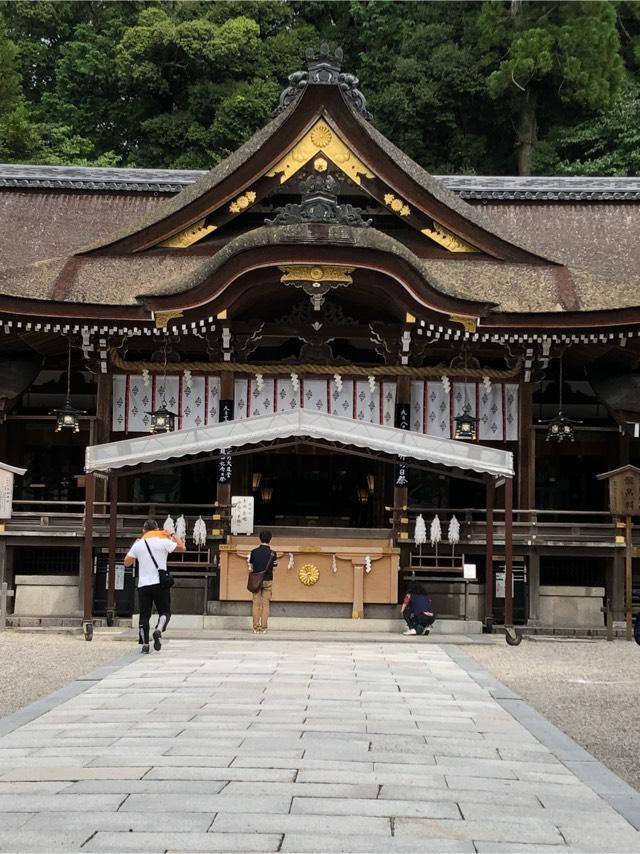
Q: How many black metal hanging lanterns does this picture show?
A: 4